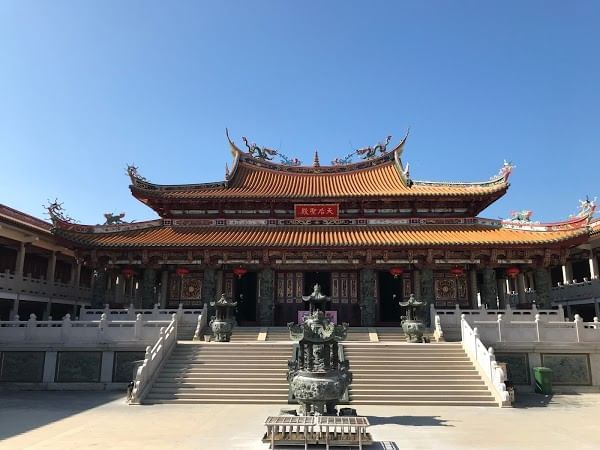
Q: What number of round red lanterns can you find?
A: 6